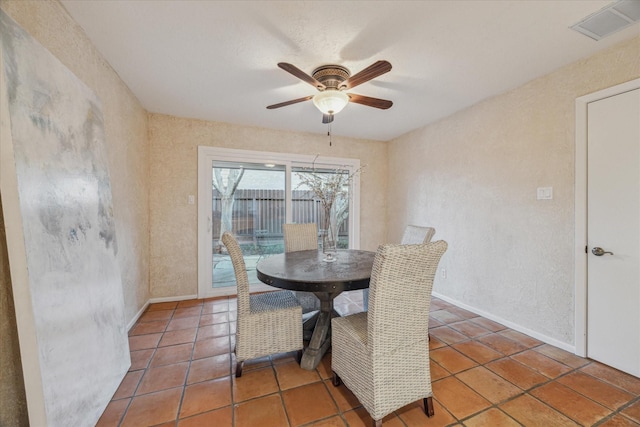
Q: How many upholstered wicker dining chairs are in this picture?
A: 4